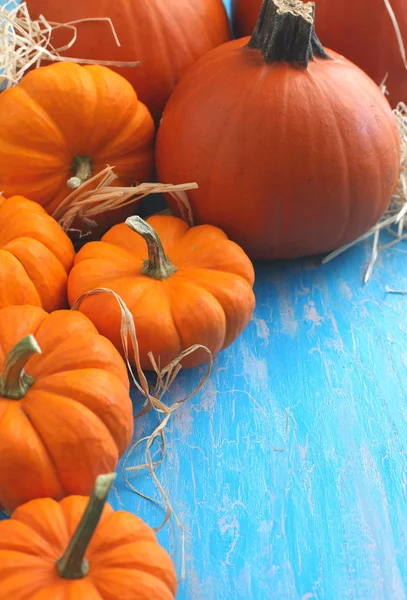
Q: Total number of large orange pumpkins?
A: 3